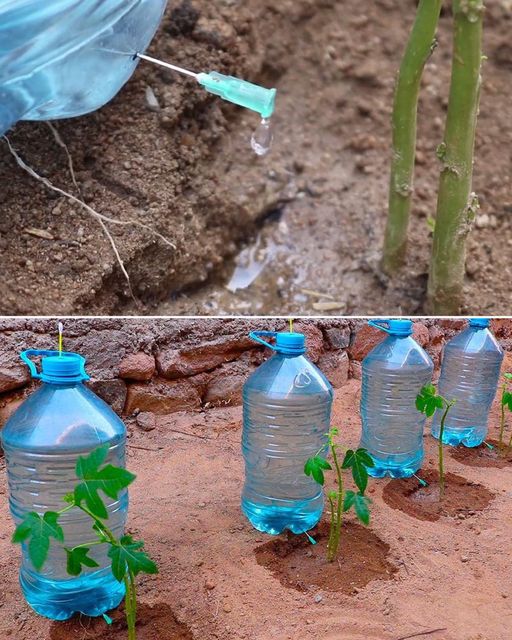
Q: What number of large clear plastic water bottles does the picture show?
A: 4